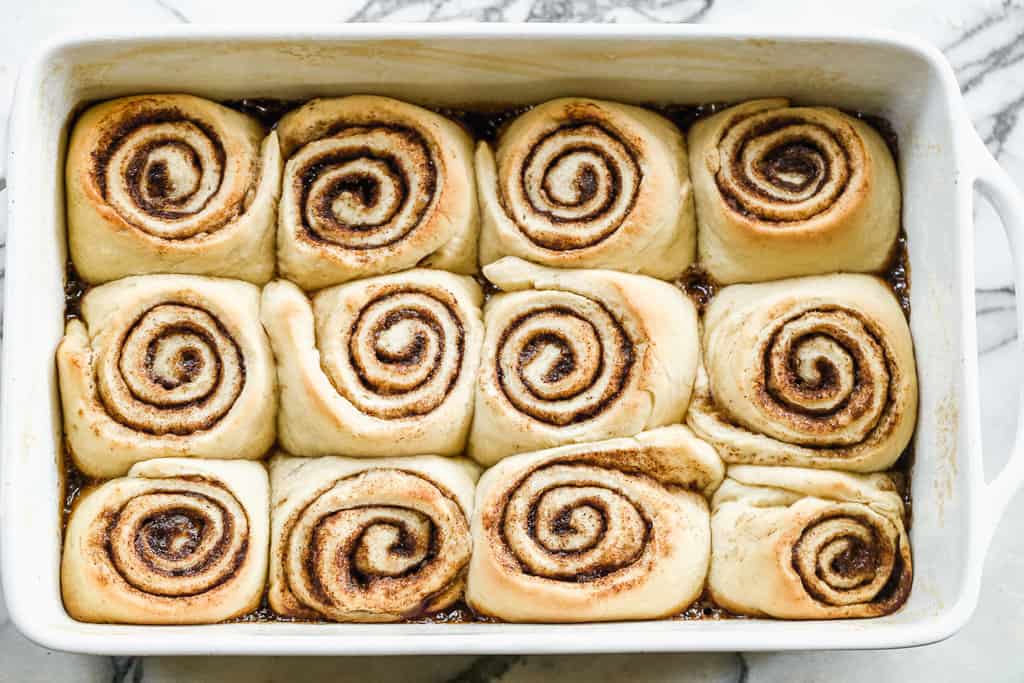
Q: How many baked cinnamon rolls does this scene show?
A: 12